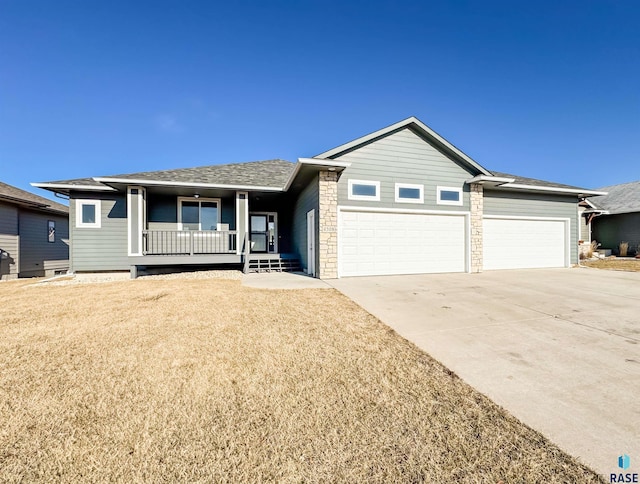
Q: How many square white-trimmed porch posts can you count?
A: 2